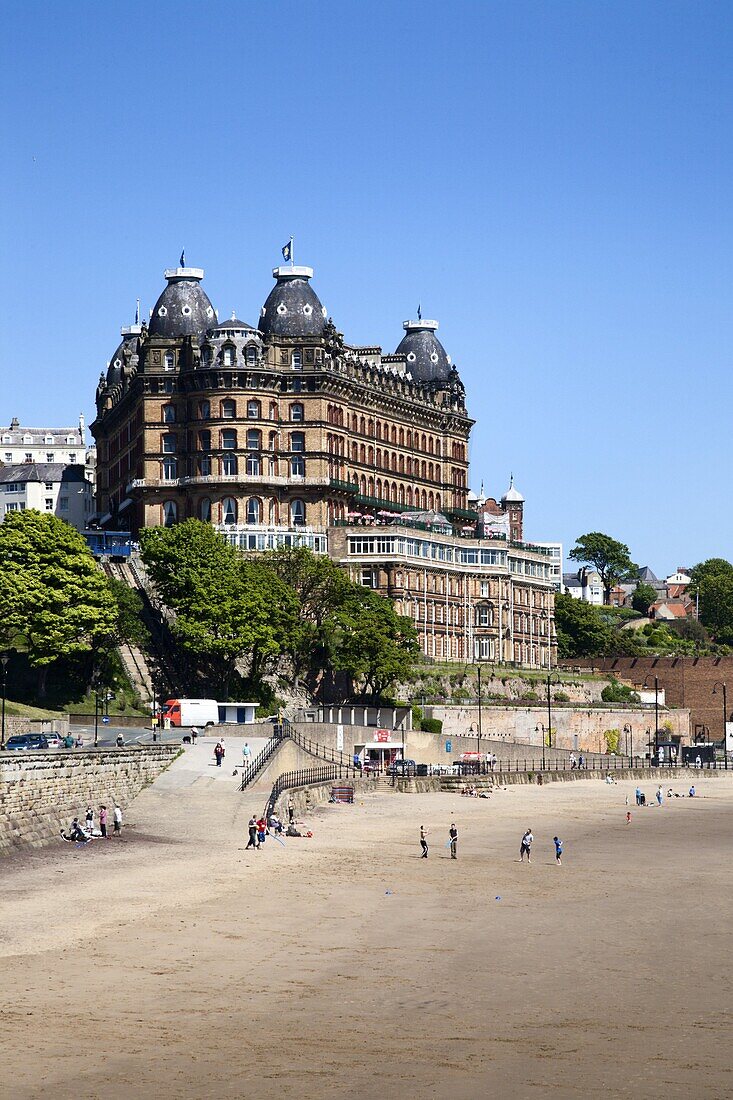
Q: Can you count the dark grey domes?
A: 4